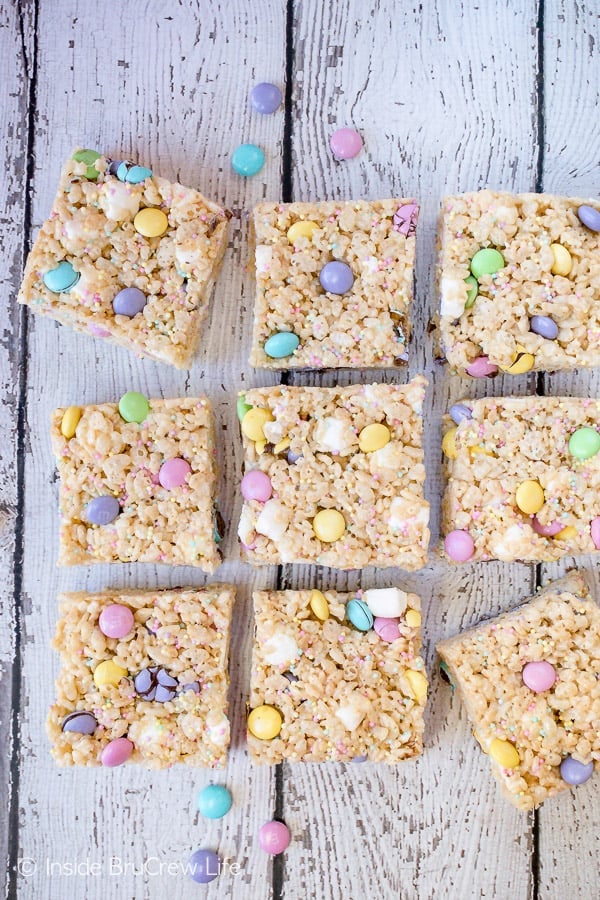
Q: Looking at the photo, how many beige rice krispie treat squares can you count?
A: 9